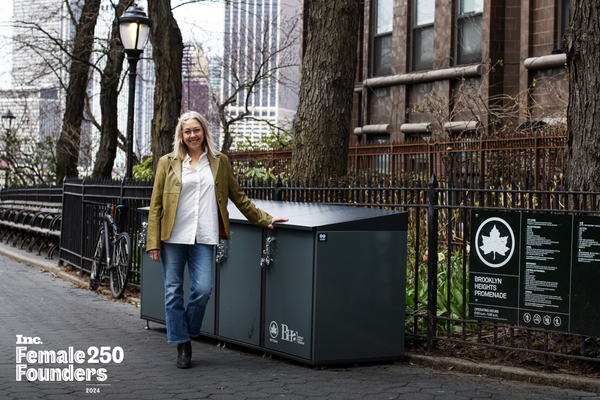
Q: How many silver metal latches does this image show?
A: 3